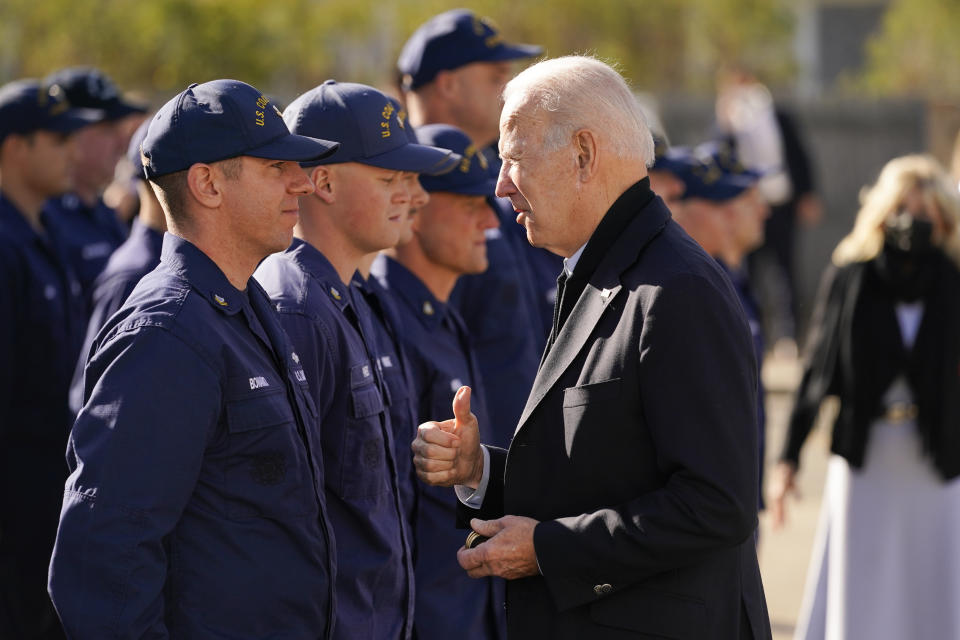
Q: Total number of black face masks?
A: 1